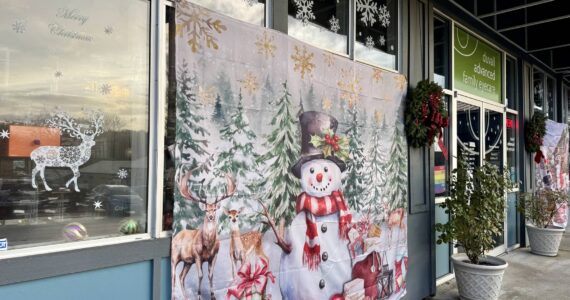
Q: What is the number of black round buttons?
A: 3